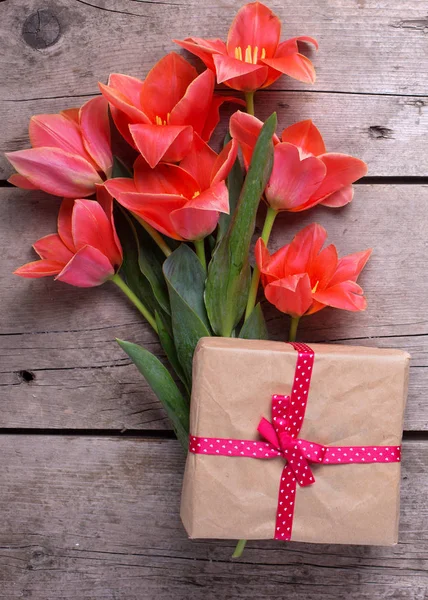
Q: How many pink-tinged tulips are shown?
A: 7